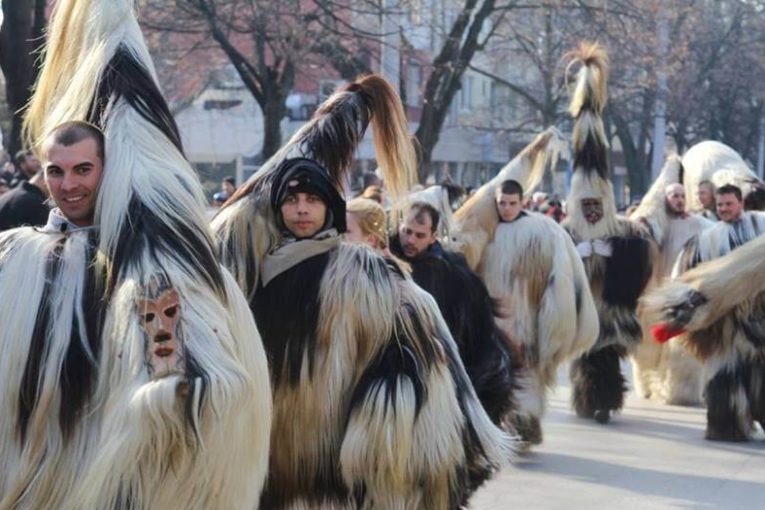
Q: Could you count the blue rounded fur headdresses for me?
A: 0